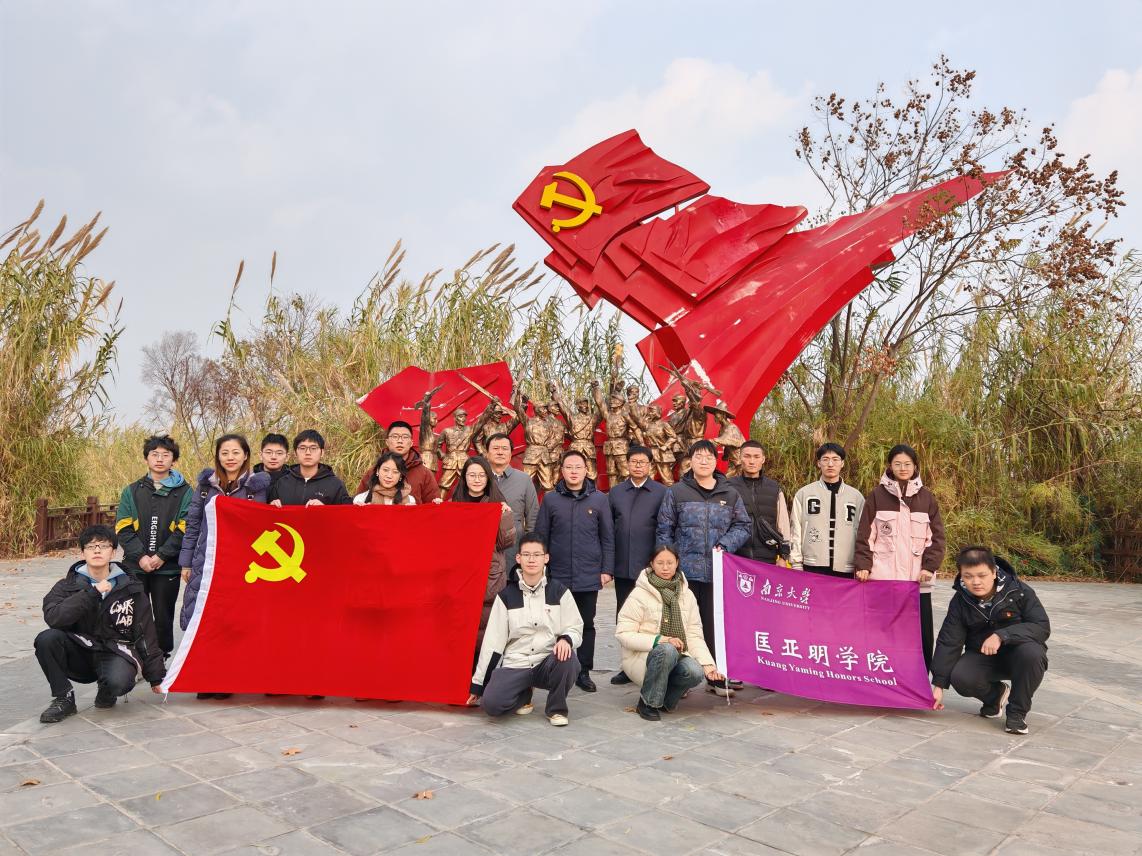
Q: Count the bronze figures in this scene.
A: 12